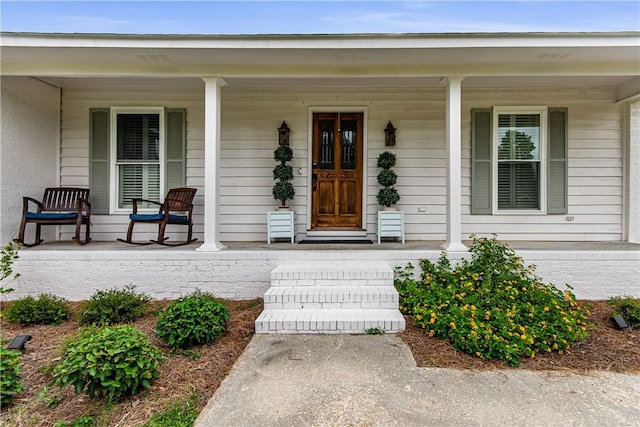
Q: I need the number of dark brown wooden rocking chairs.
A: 2